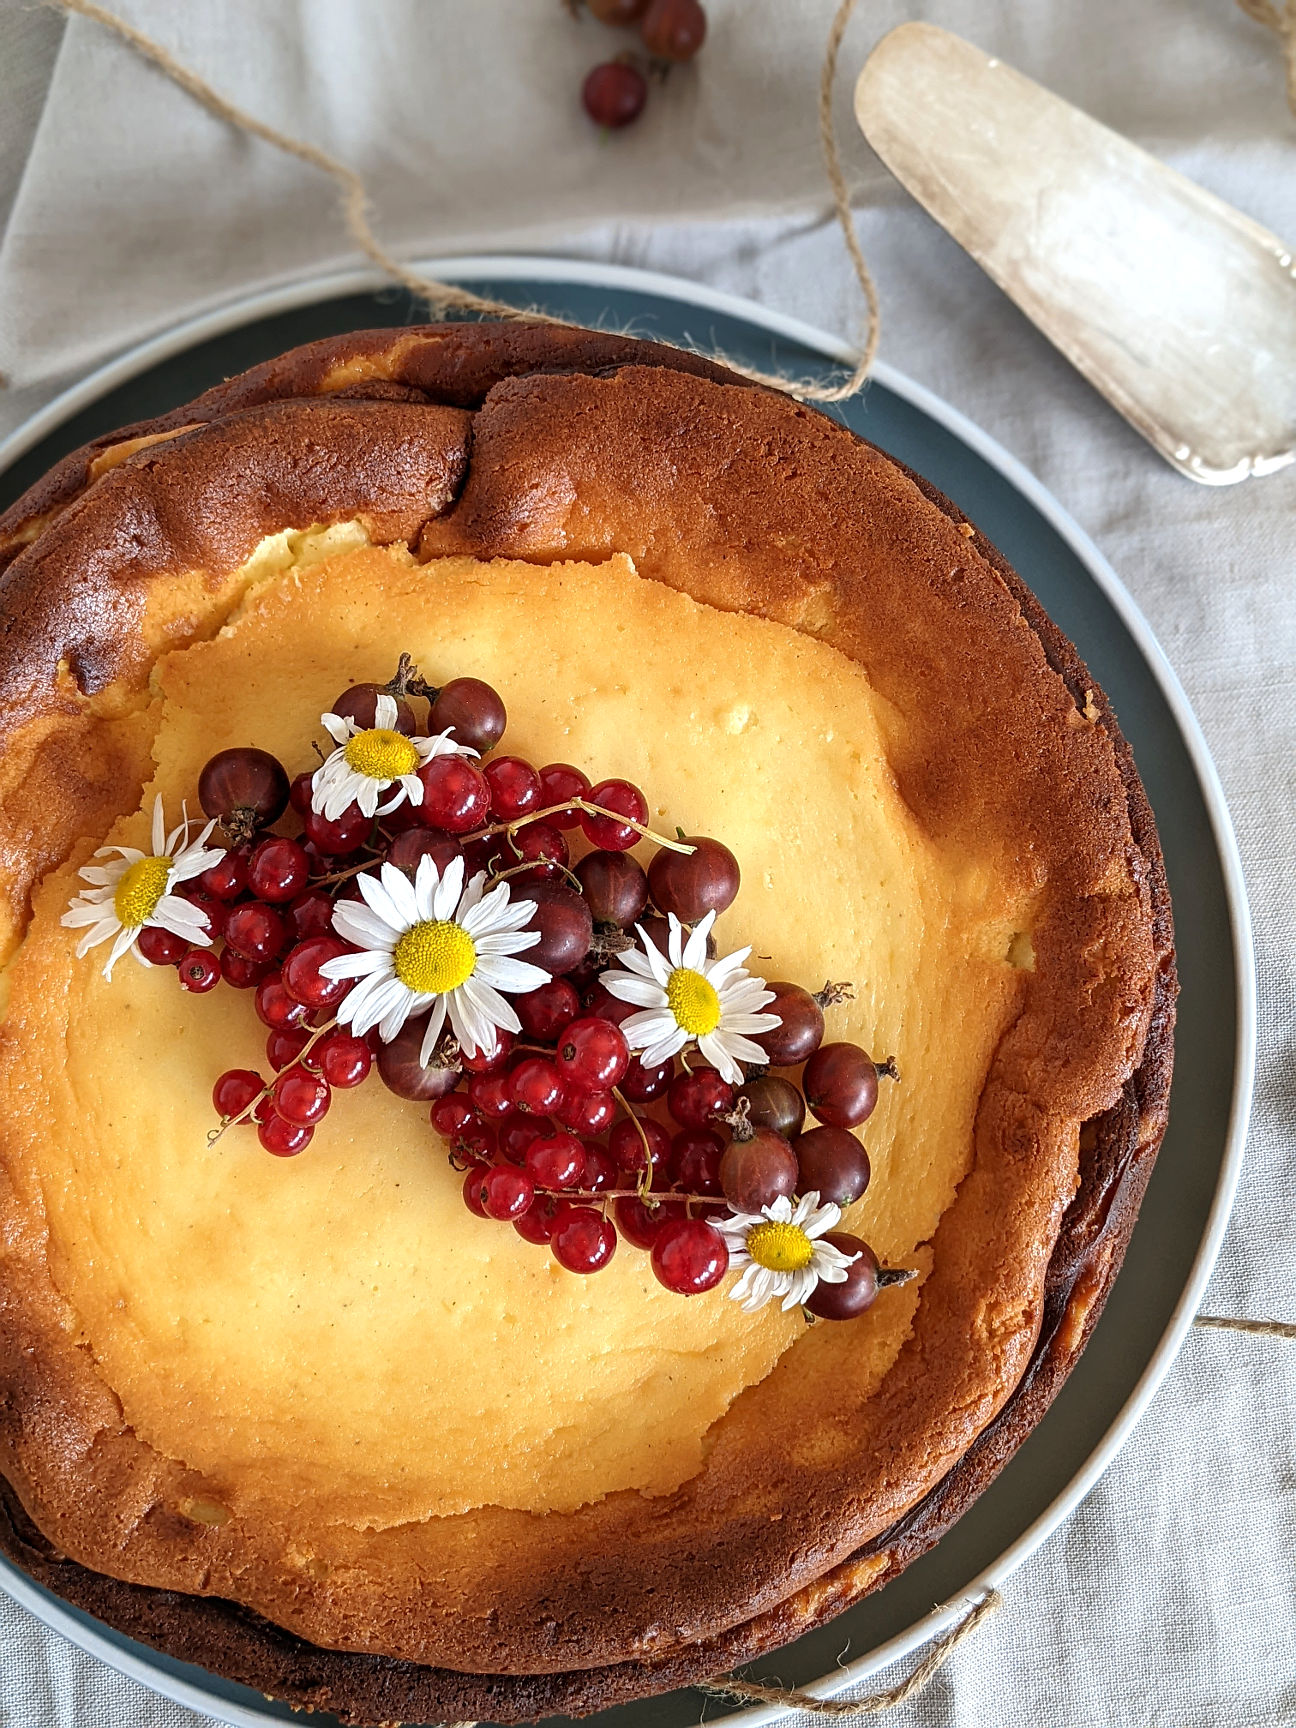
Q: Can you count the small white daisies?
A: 5